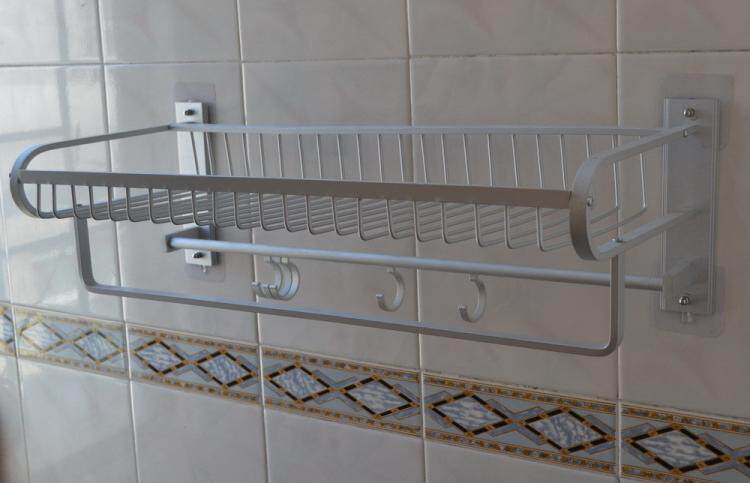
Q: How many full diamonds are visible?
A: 9